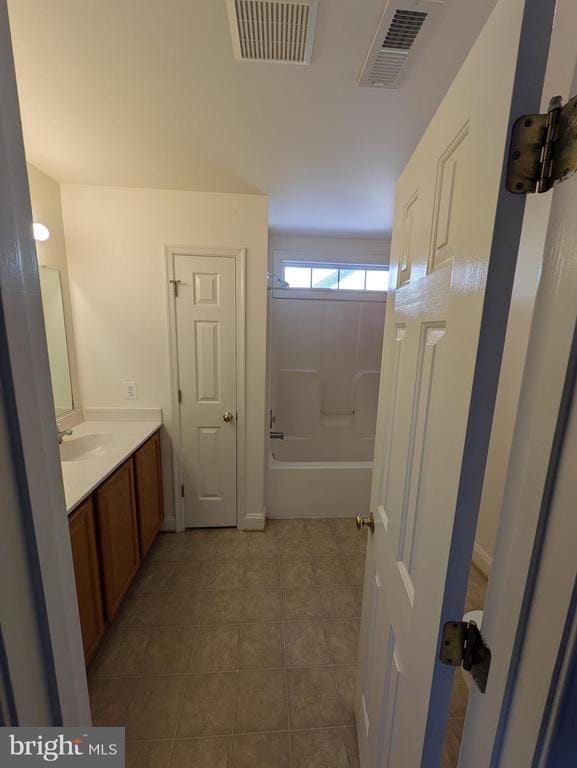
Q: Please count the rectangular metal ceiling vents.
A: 2